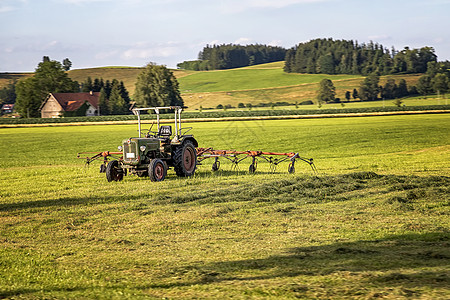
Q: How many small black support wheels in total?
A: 4